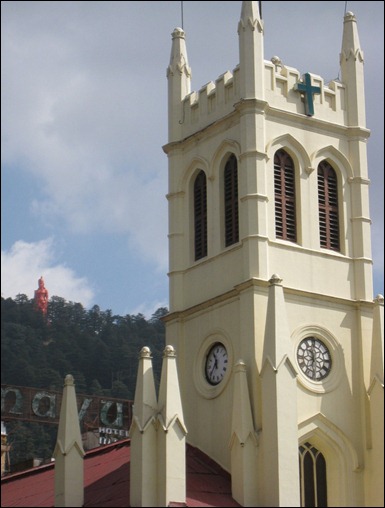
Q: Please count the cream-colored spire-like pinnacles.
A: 9